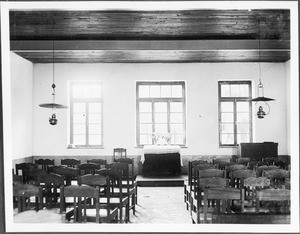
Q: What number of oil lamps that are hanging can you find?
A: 2